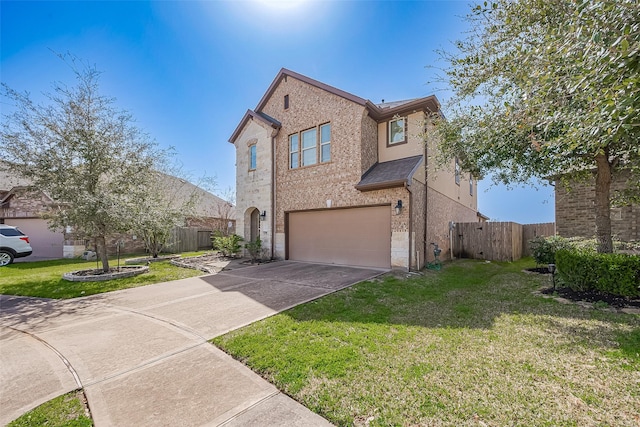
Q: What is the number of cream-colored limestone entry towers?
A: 1